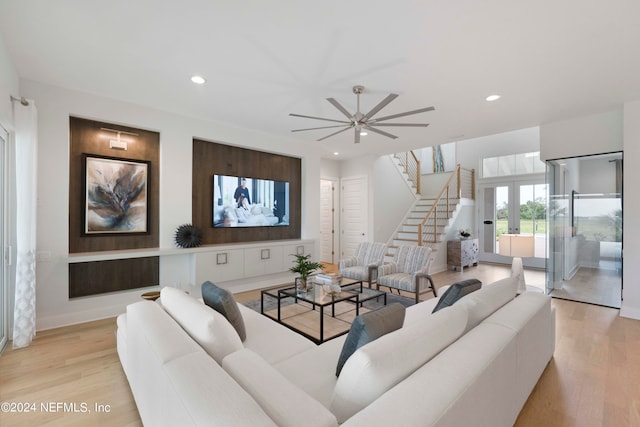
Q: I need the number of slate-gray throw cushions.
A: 3